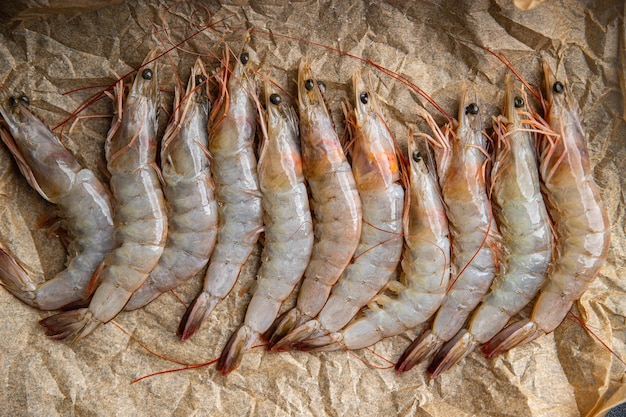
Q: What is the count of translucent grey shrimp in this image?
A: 11